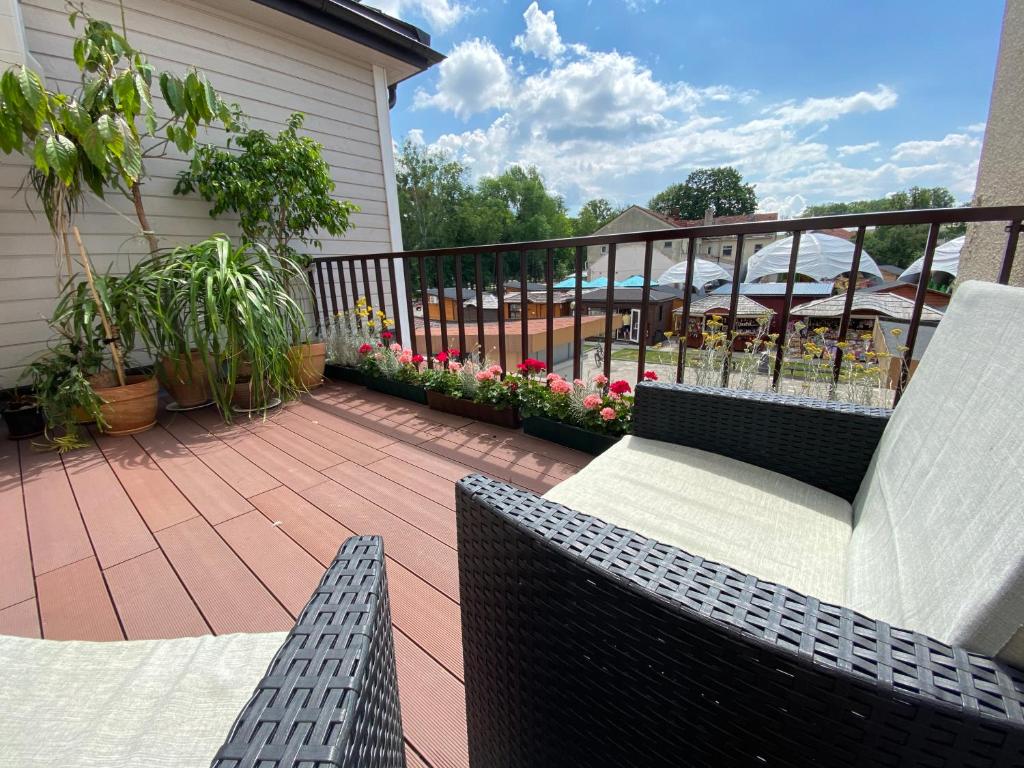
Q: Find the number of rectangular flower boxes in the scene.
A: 4